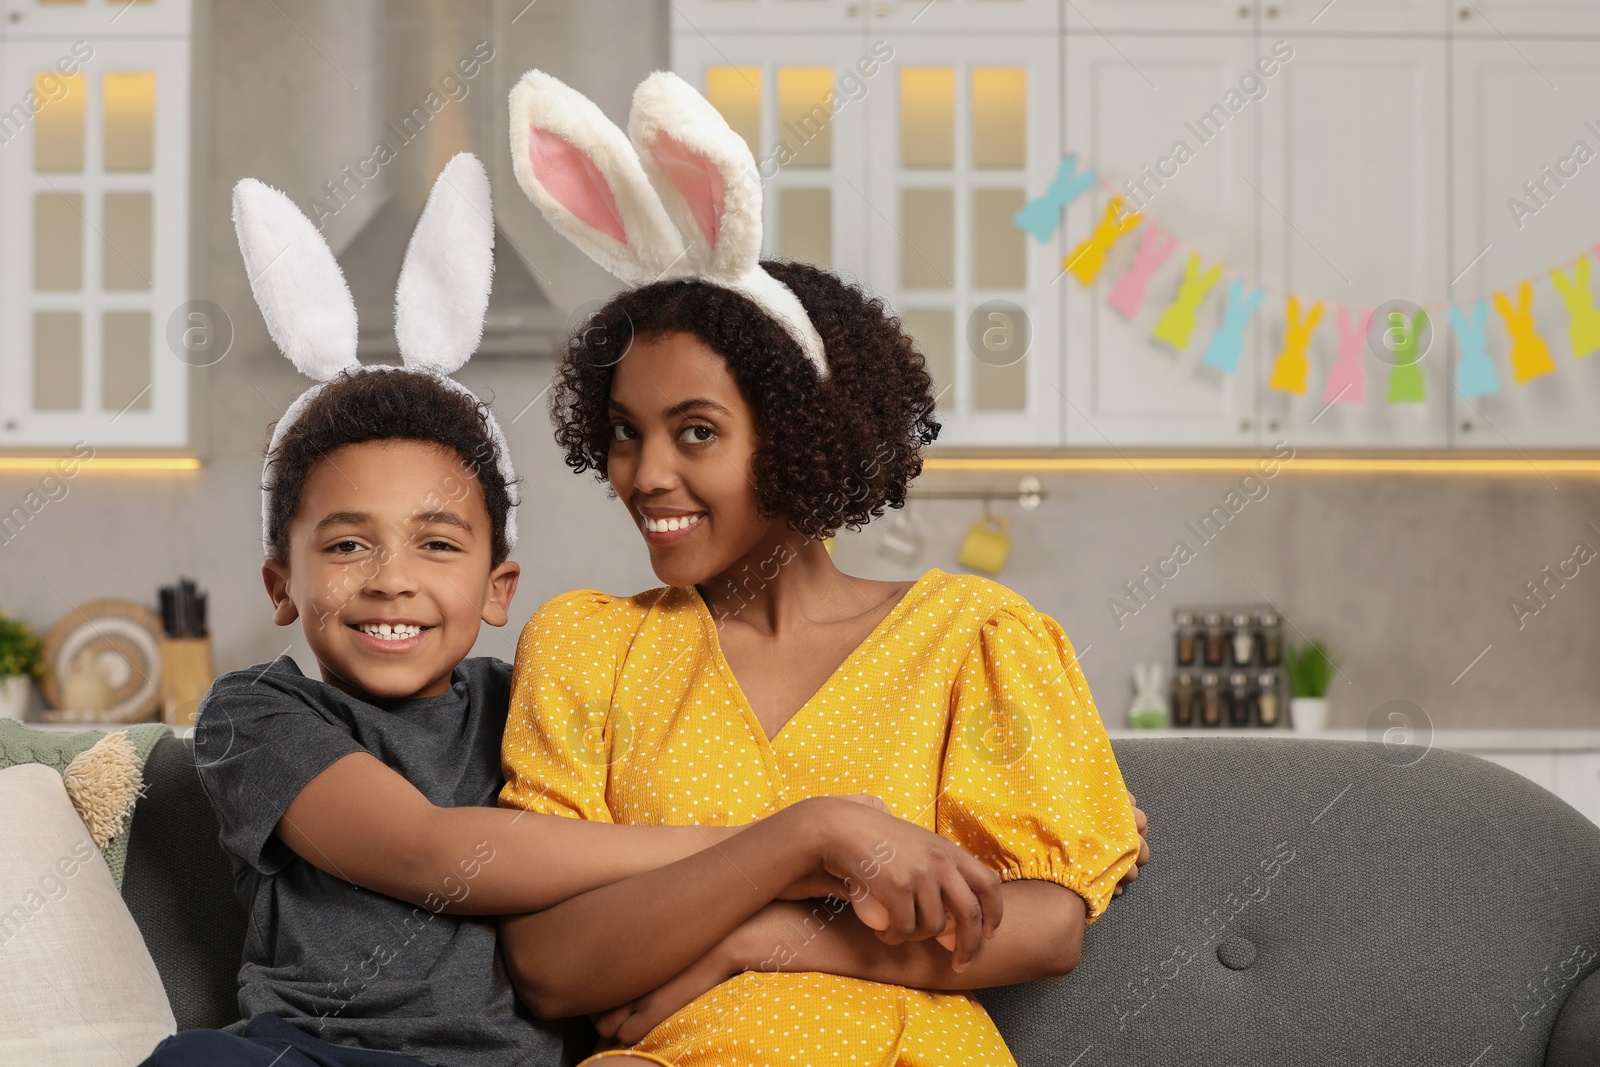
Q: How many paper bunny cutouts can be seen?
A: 11